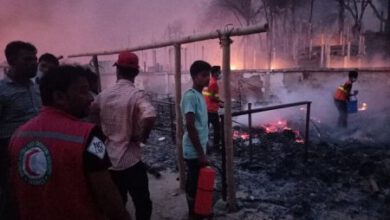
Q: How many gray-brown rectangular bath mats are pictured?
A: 0